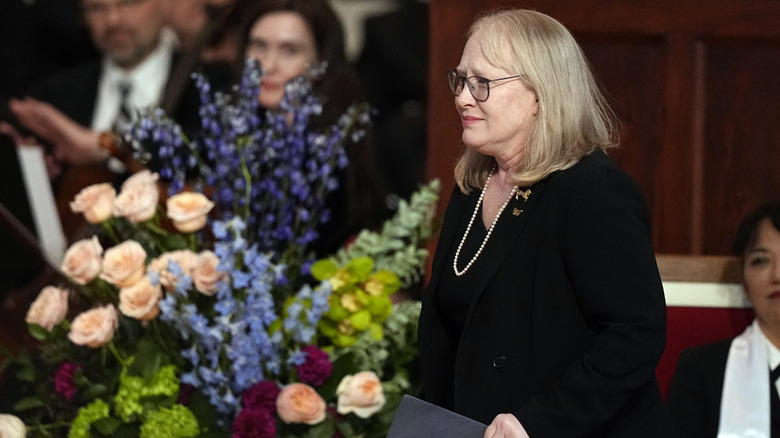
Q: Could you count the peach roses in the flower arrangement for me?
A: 12